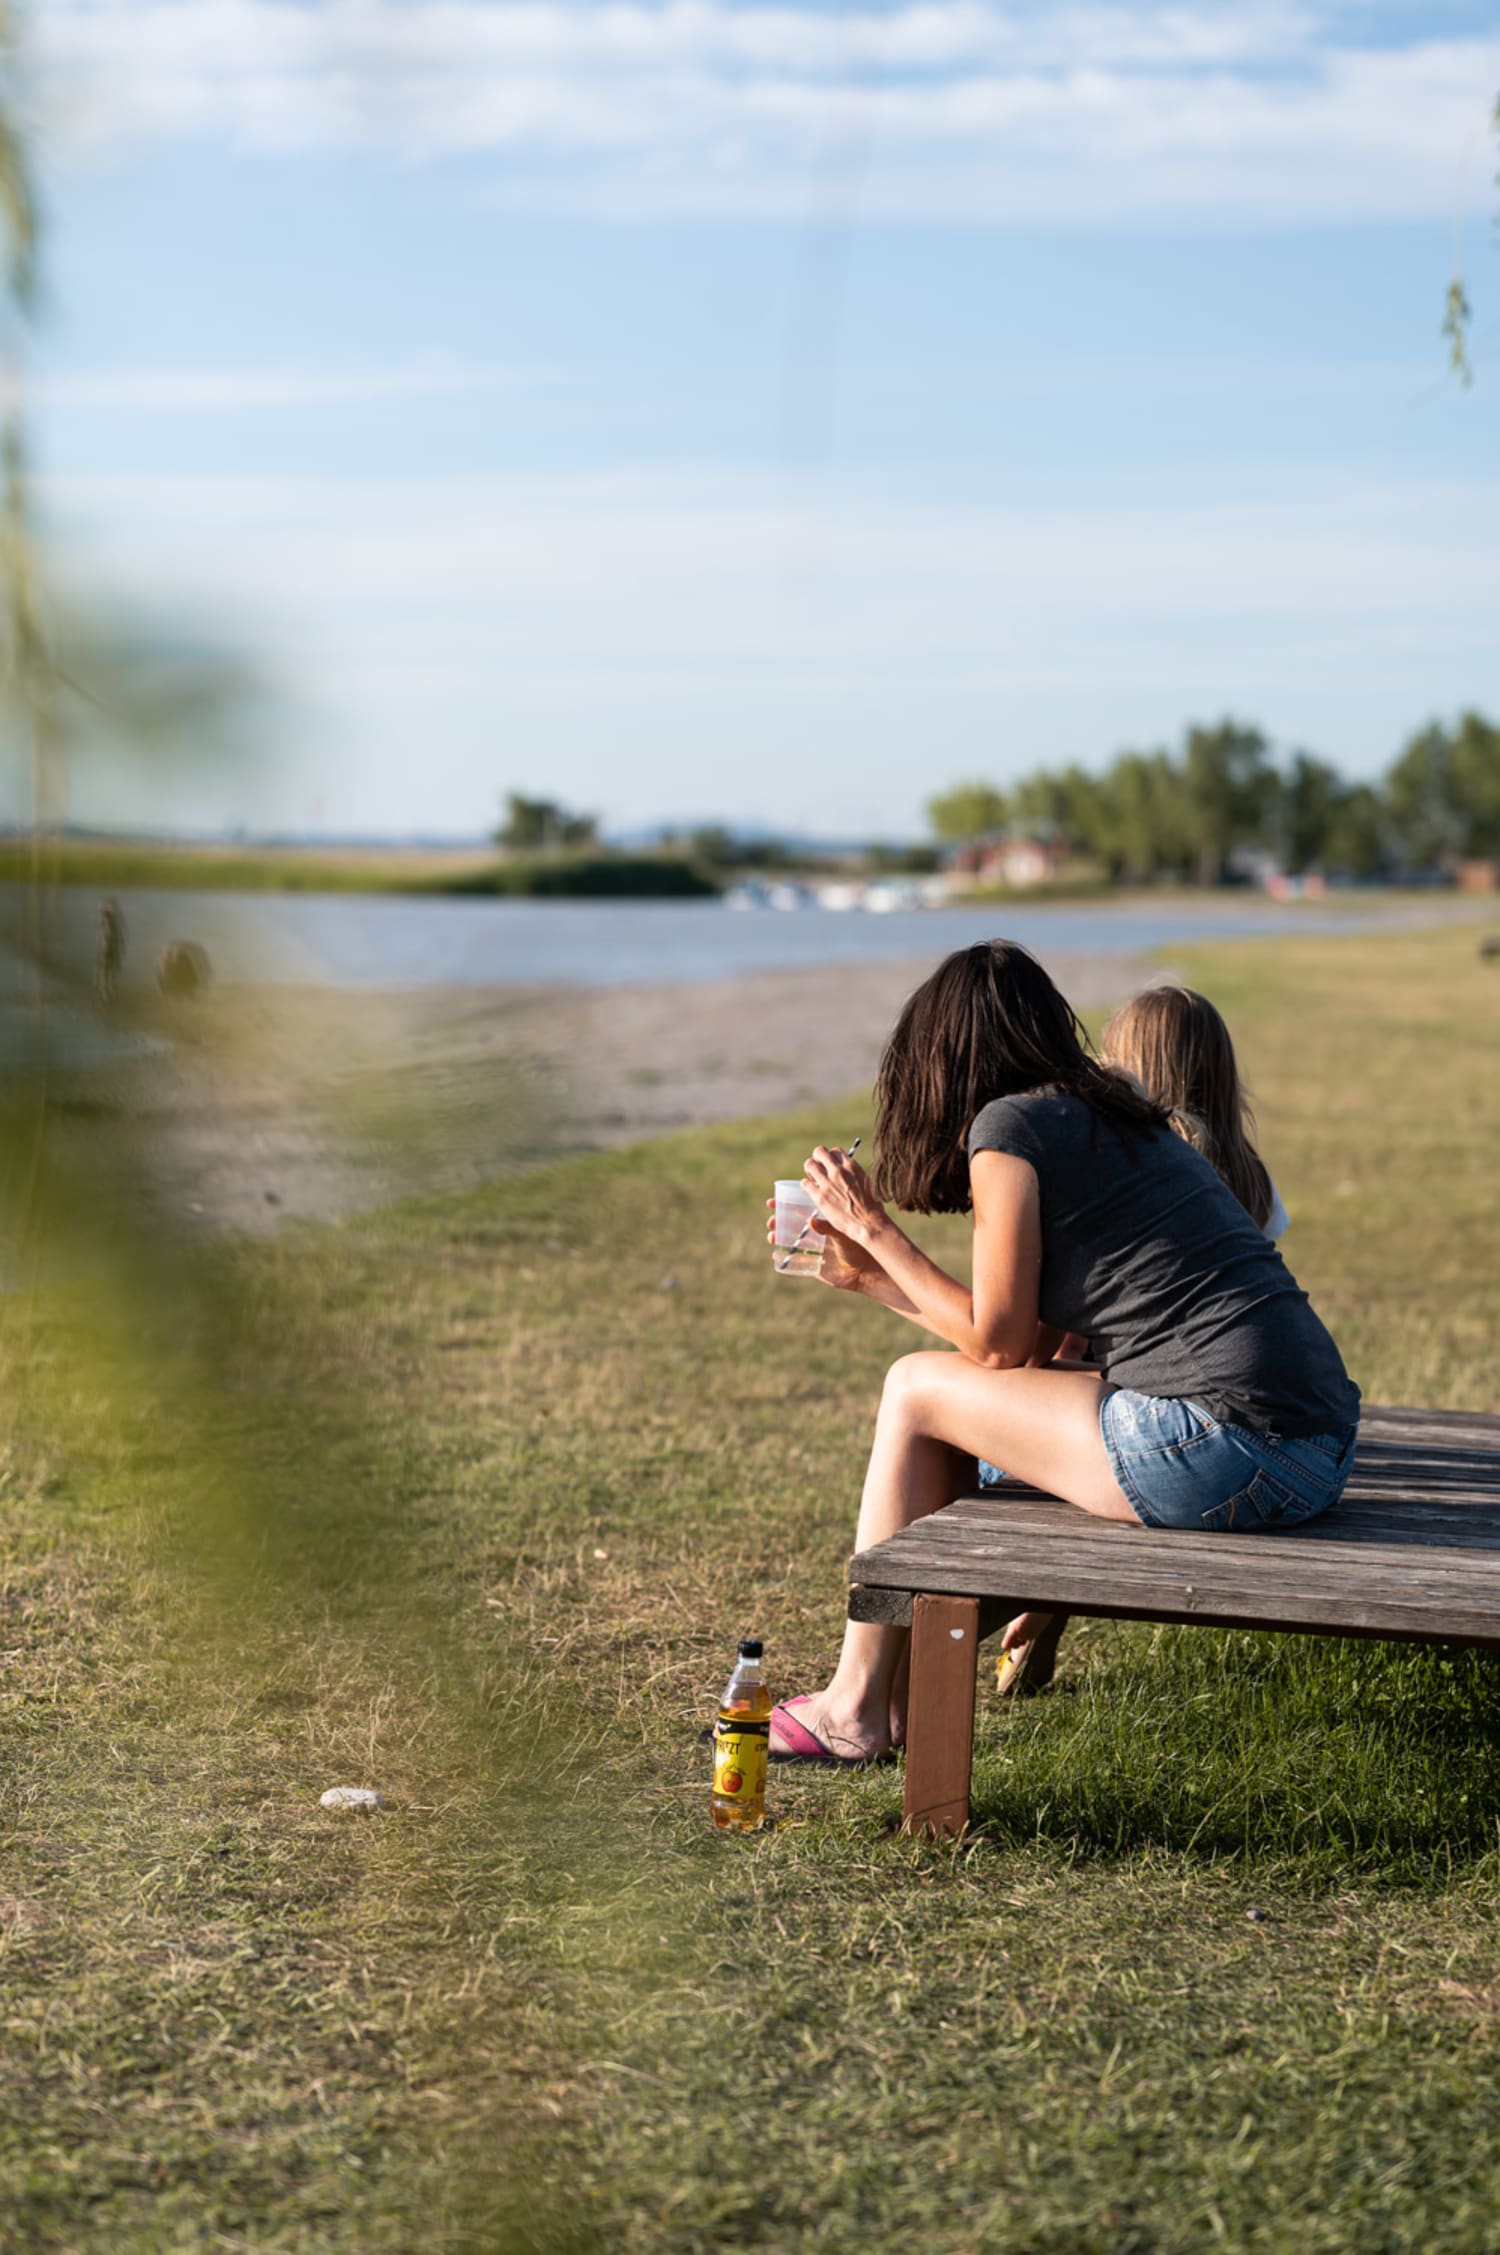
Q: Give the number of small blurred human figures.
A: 2